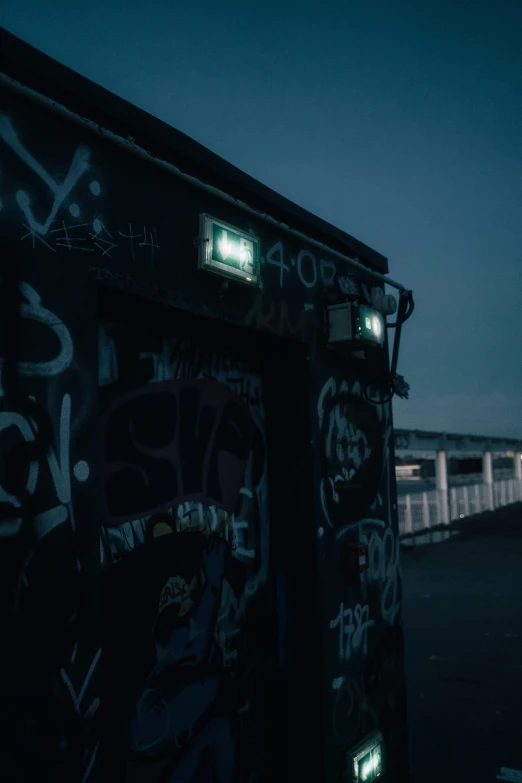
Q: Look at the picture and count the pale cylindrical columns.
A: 3